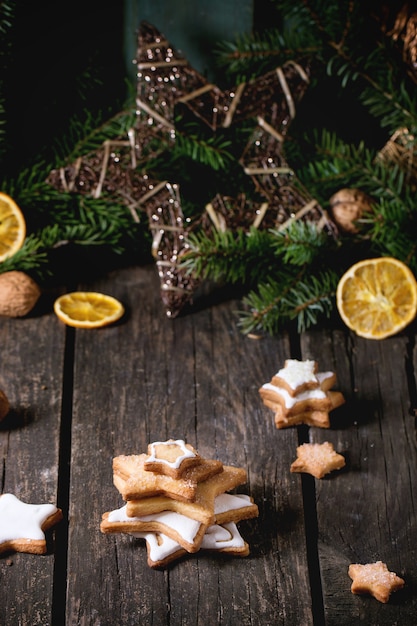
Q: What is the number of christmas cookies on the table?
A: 11